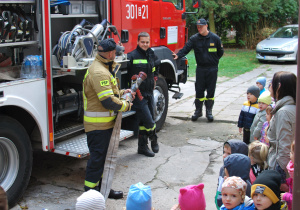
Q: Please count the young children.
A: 13